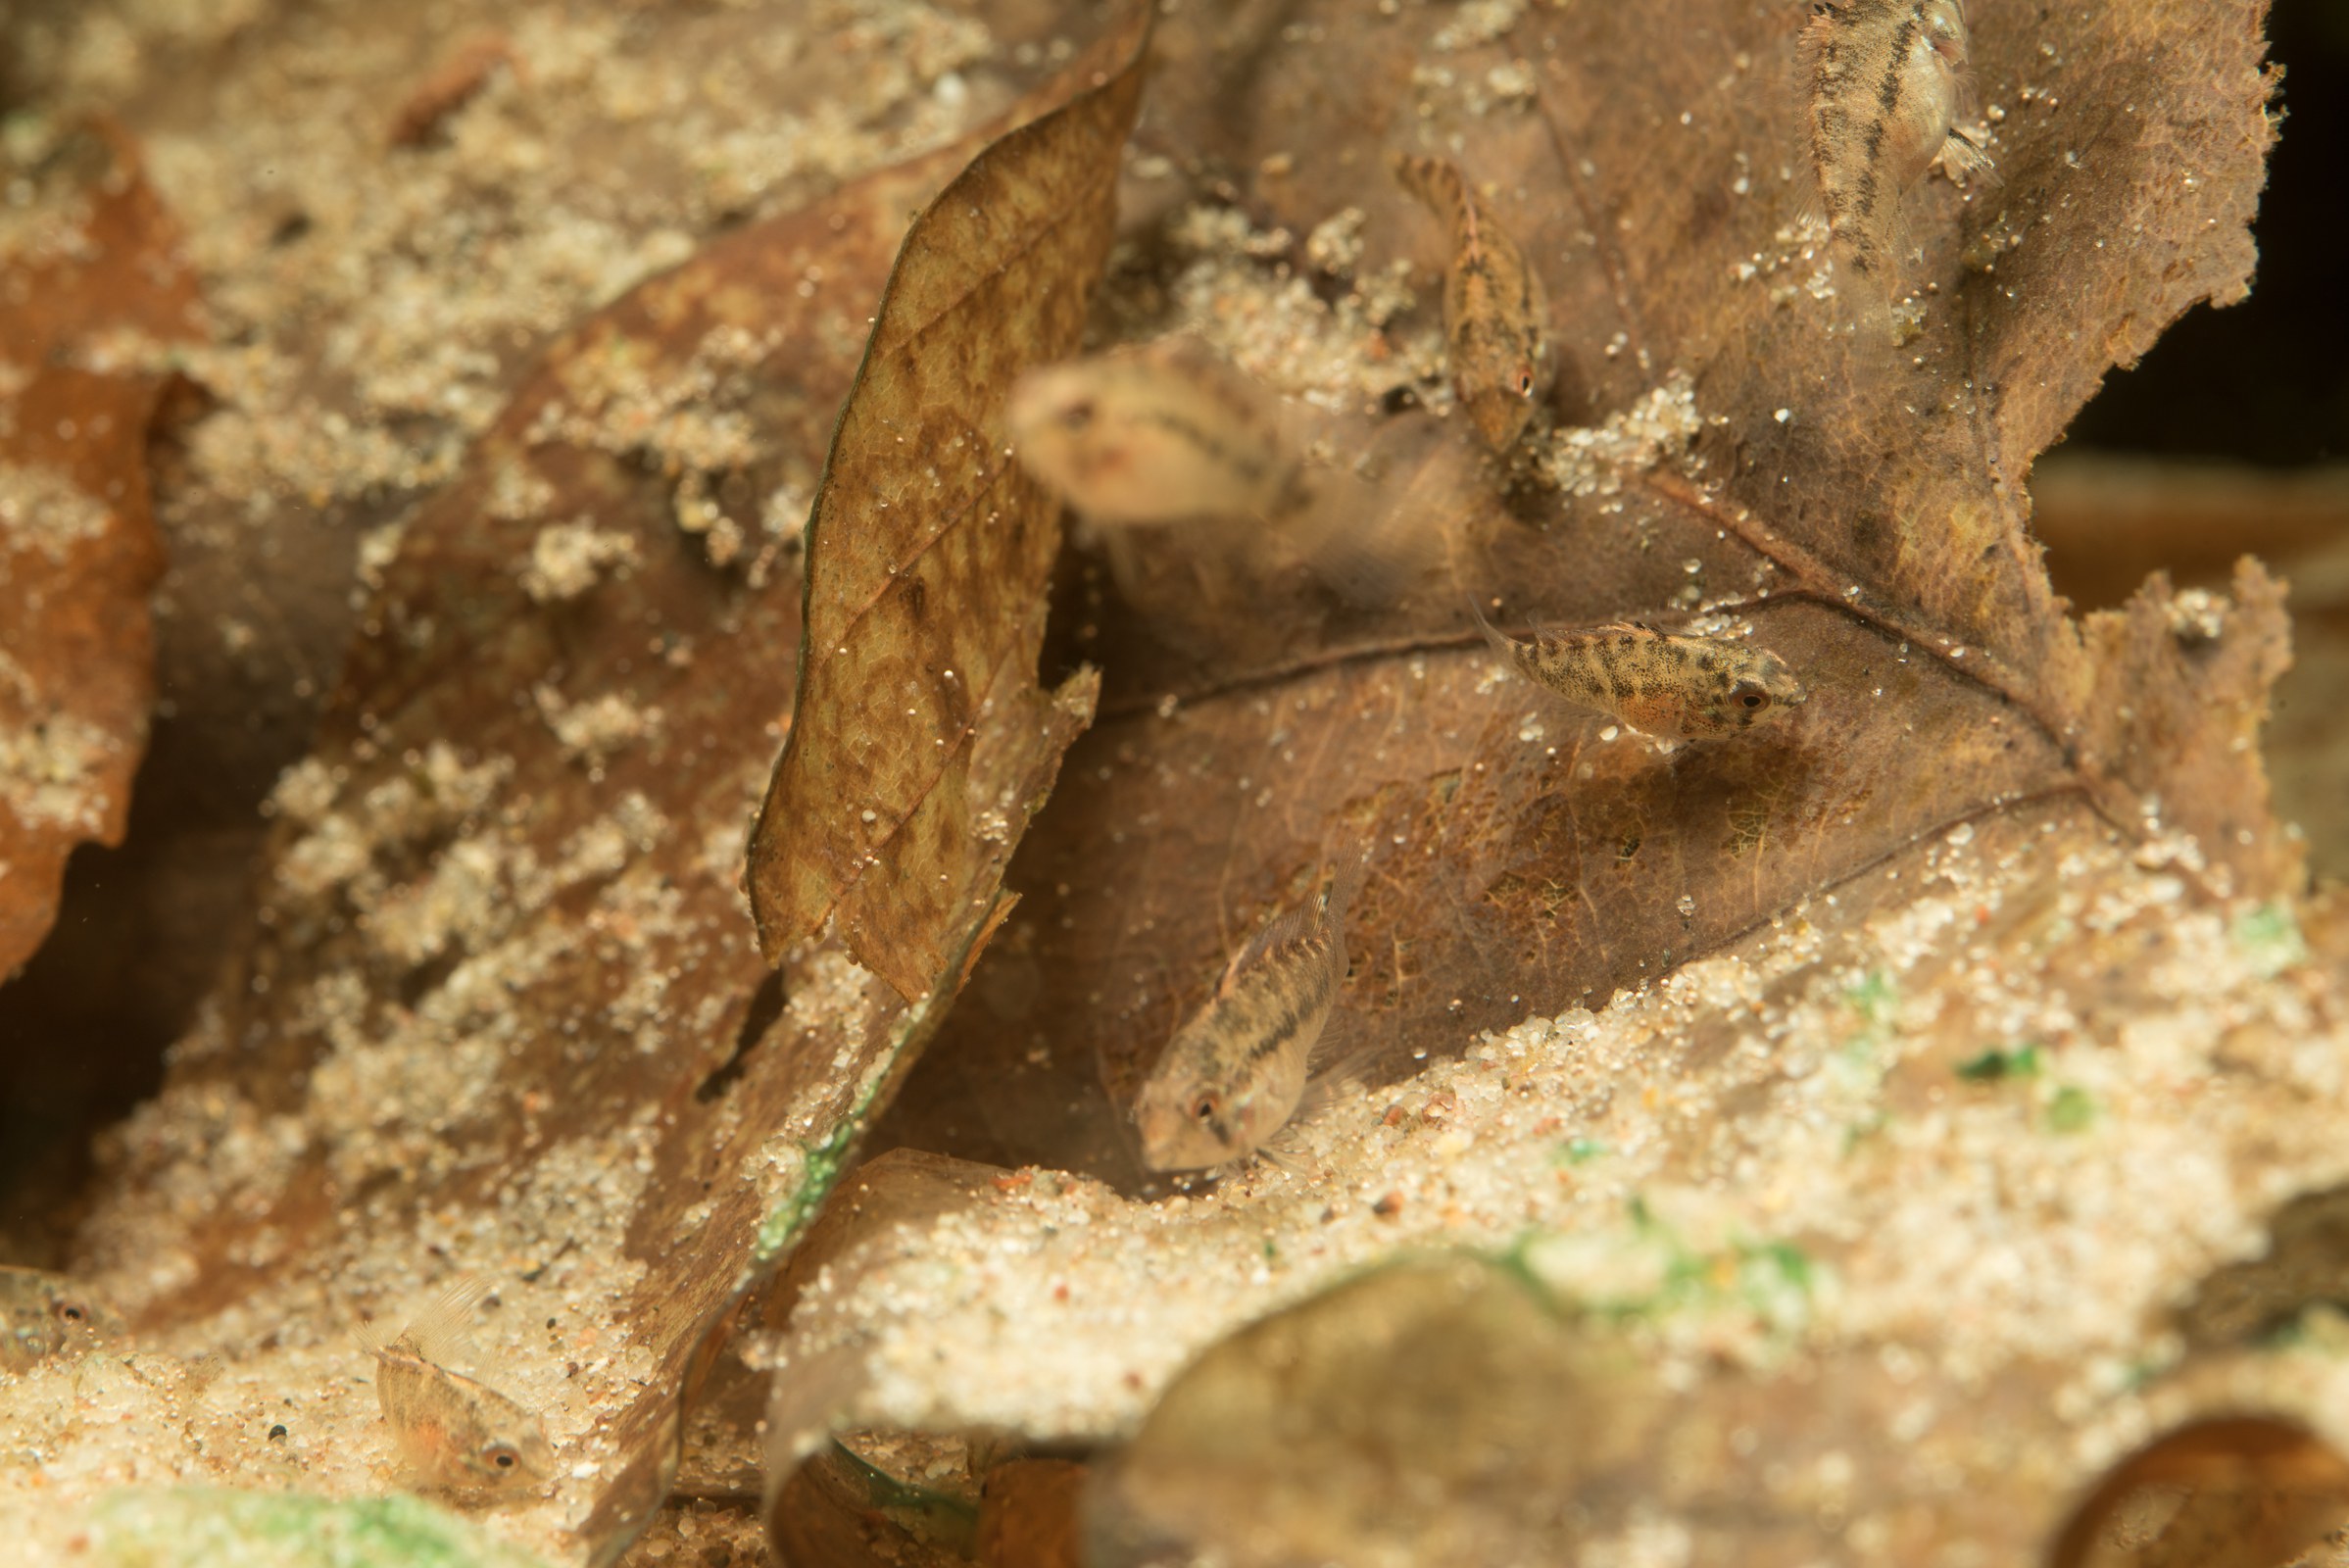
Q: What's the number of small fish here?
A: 7